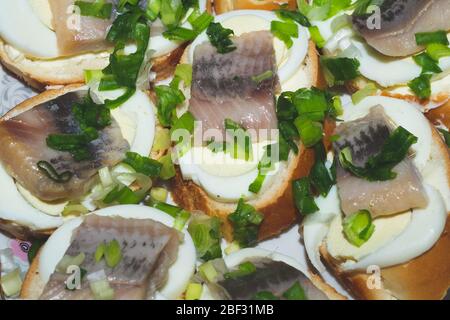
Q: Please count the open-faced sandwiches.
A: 7